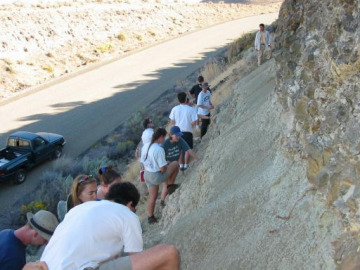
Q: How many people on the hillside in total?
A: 11